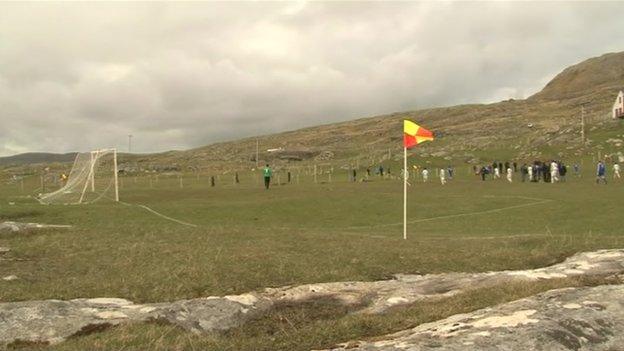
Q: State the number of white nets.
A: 1